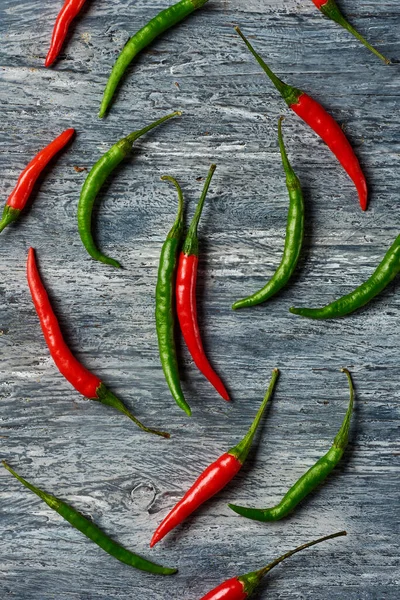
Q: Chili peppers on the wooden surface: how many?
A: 15